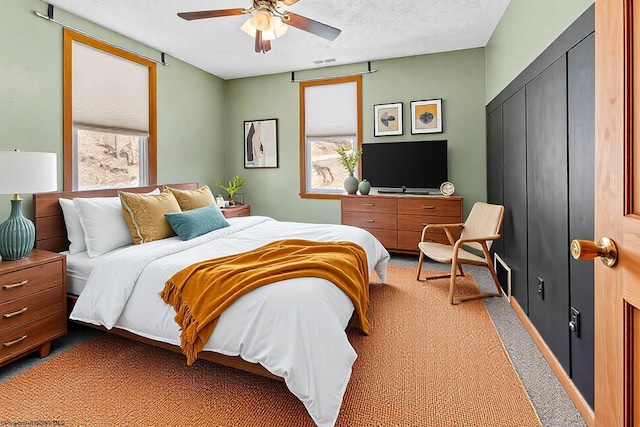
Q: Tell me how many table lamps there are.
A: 1